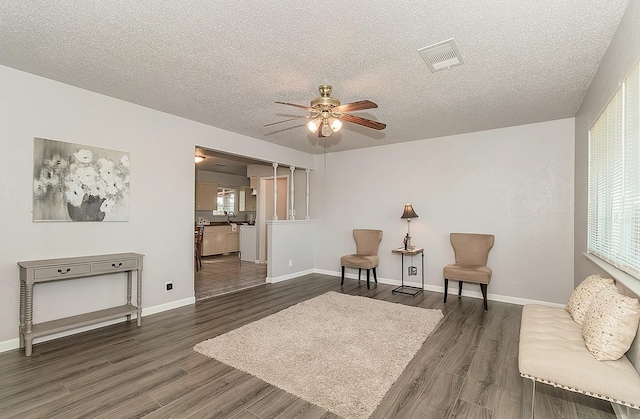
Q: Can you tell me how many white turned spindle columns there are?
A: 3